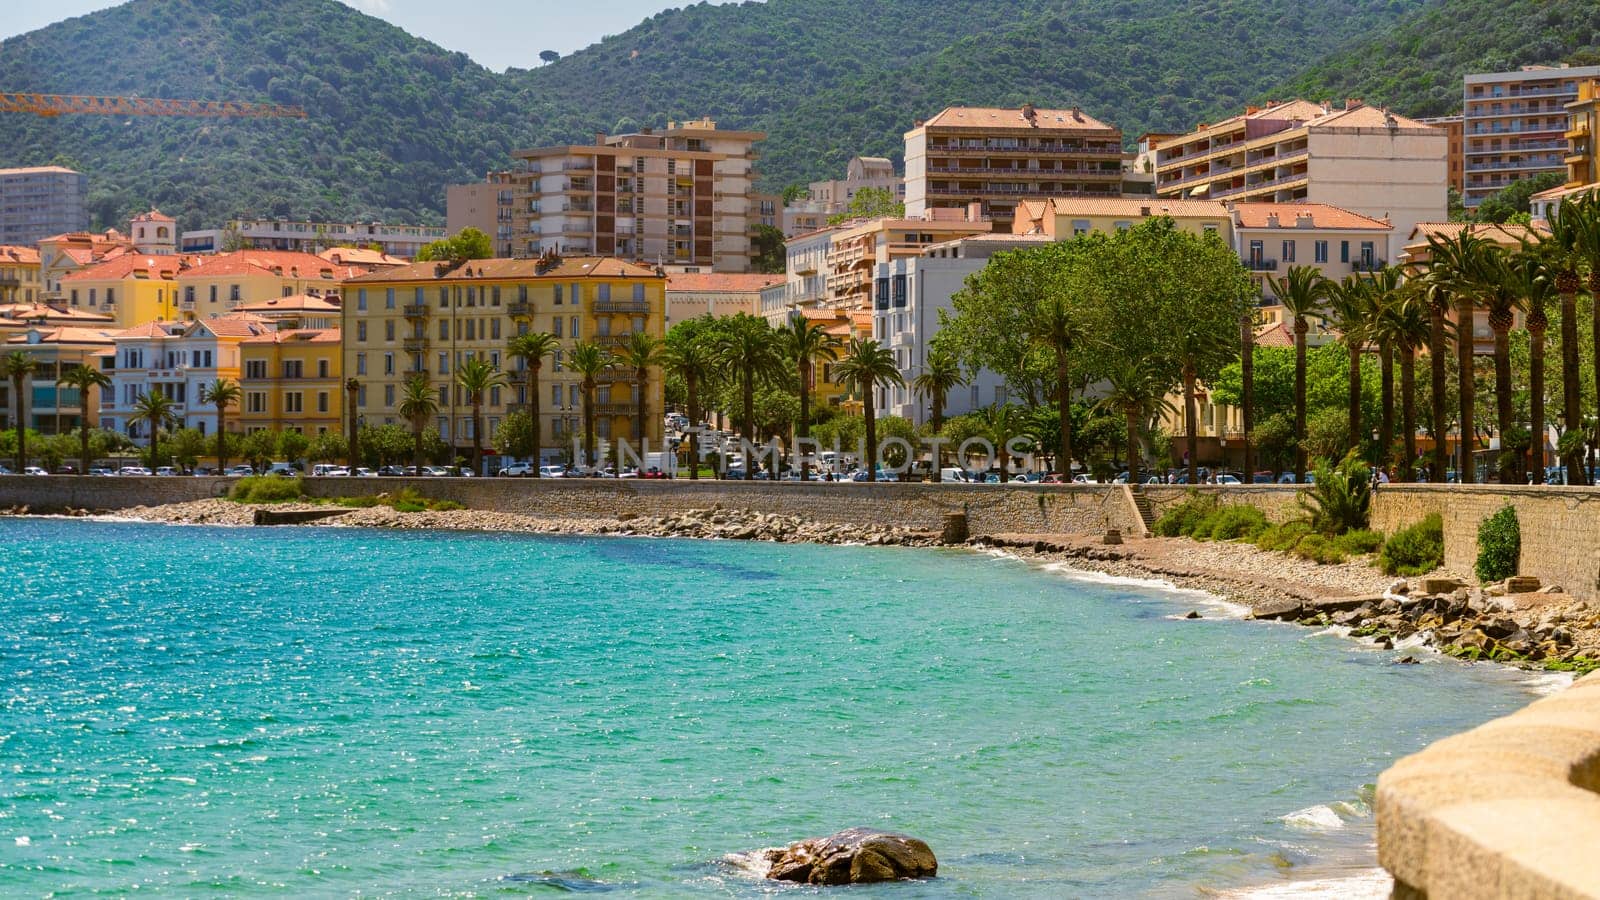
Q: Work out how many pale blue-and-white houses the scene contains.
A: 1